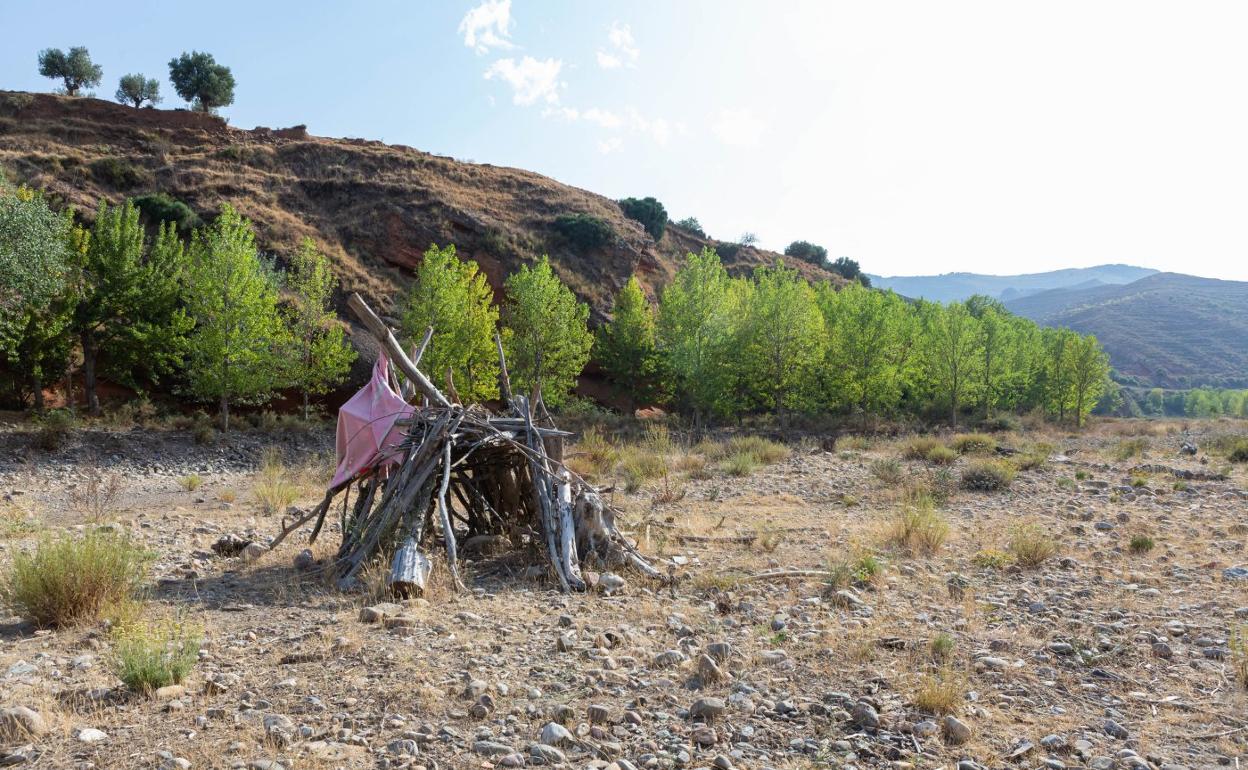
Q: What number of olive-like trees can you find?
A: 3